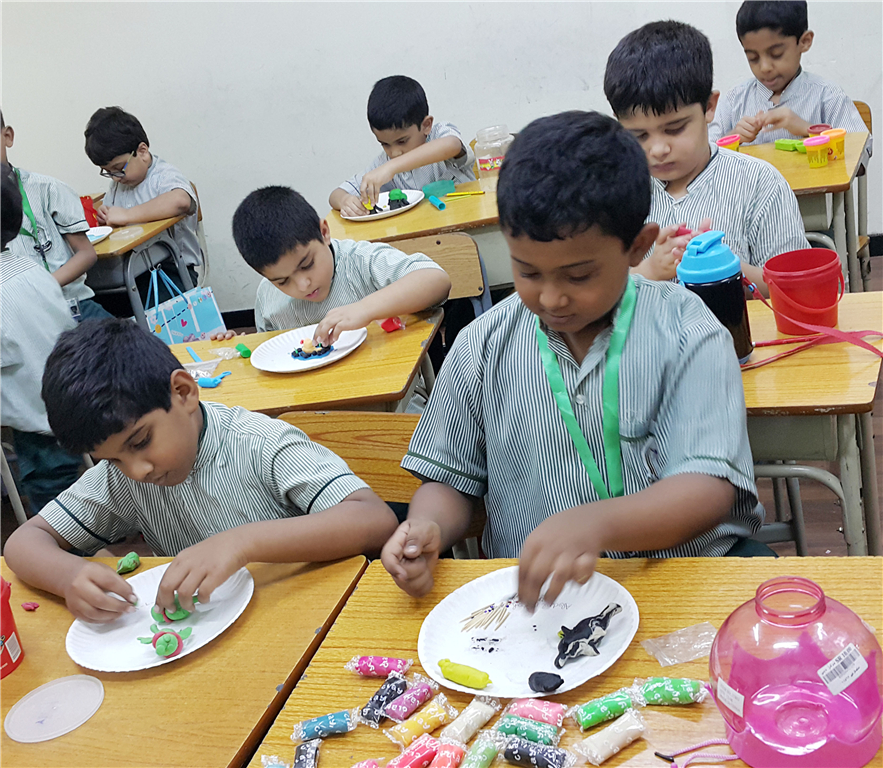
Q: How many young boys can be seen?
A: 9